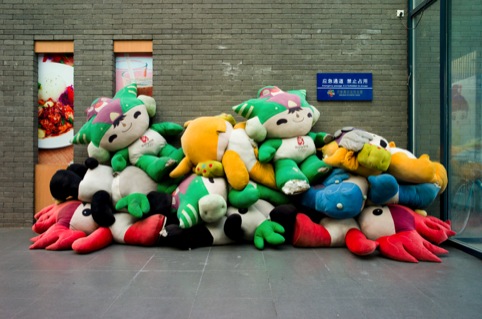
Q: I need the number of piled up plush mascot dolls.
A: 10